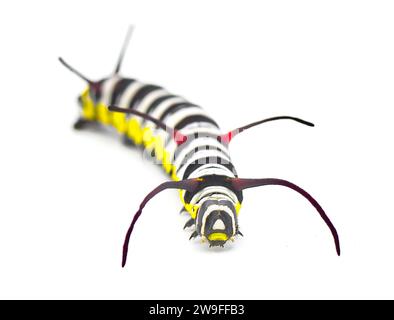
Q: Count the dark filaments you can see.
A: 6